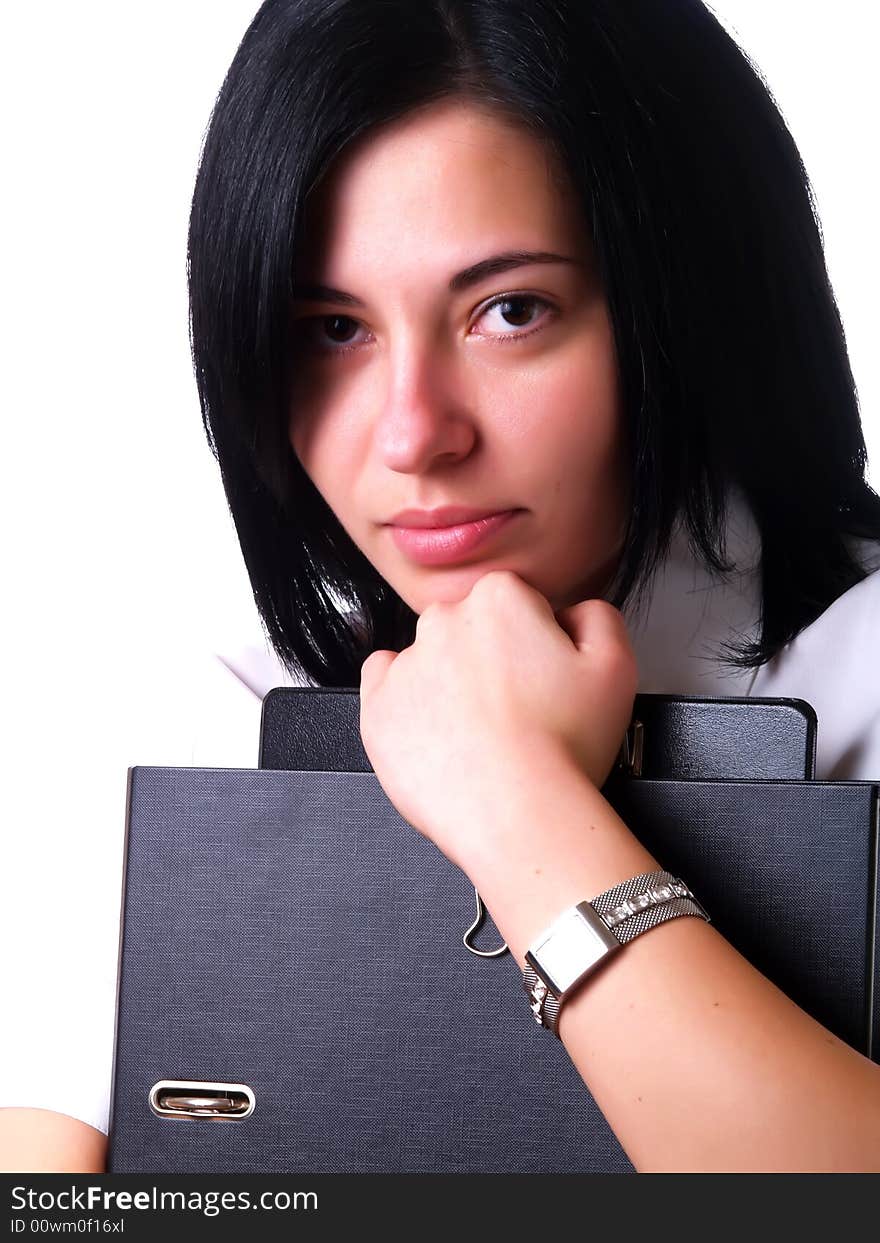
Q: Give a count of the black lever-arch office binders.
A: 1